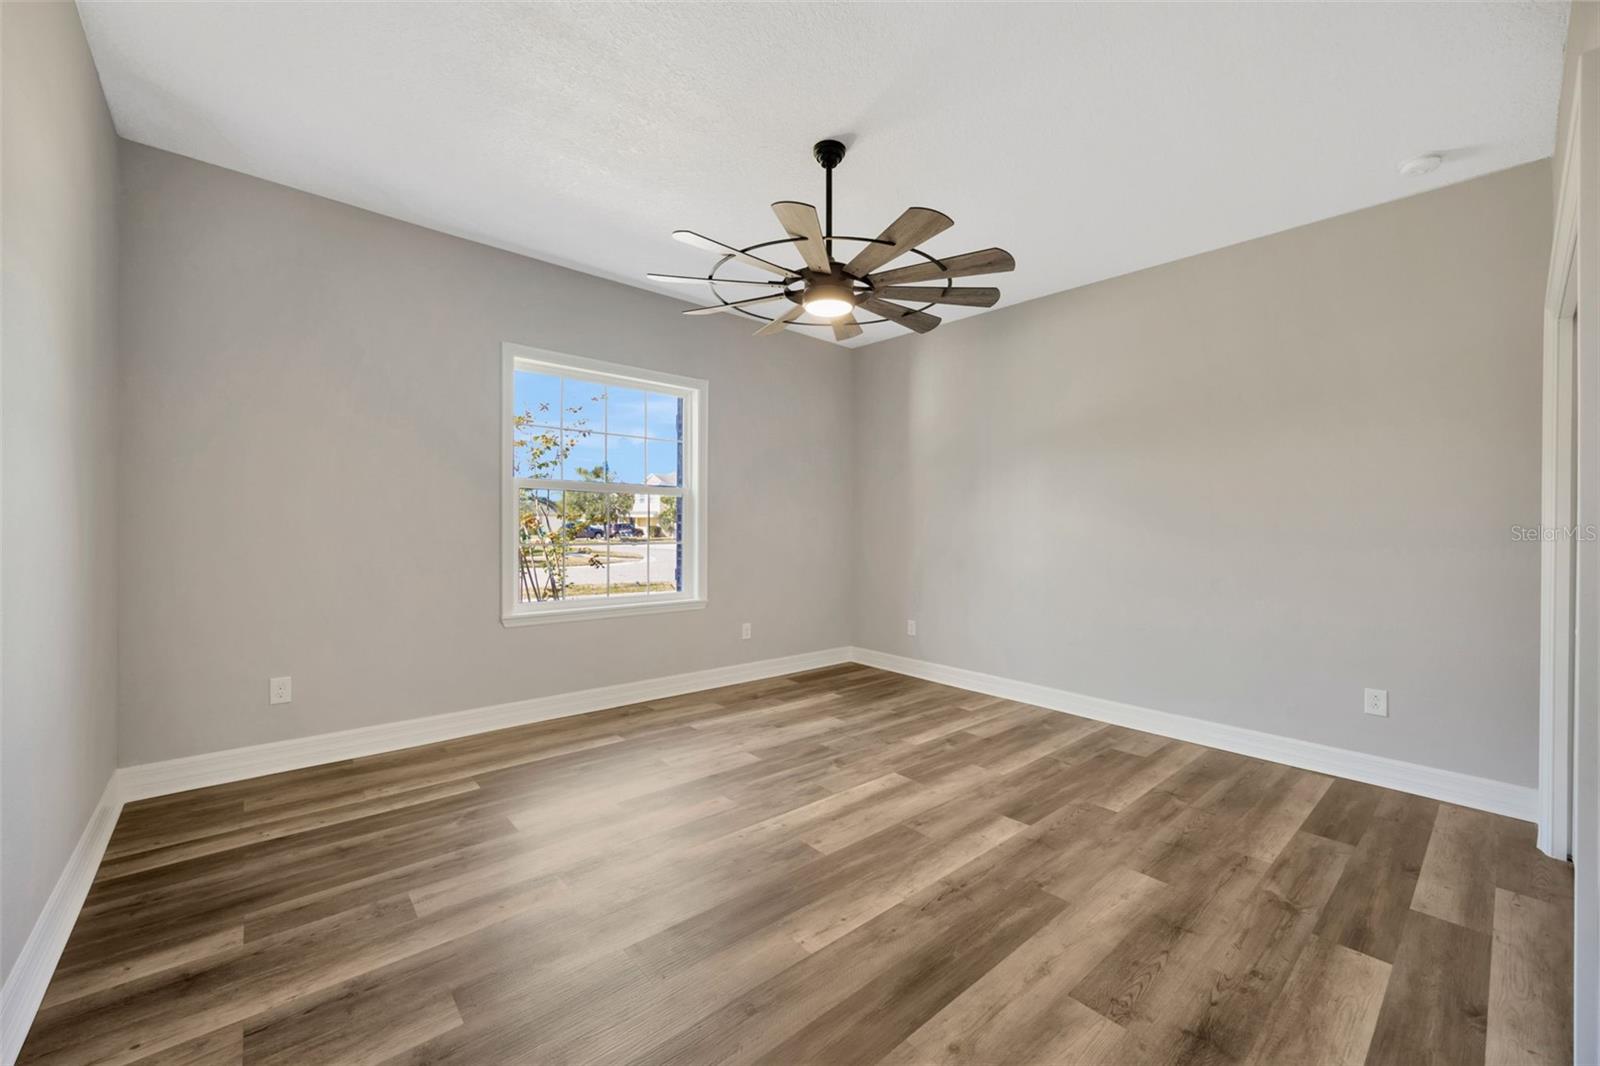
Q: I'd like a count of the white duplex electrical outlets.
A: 4